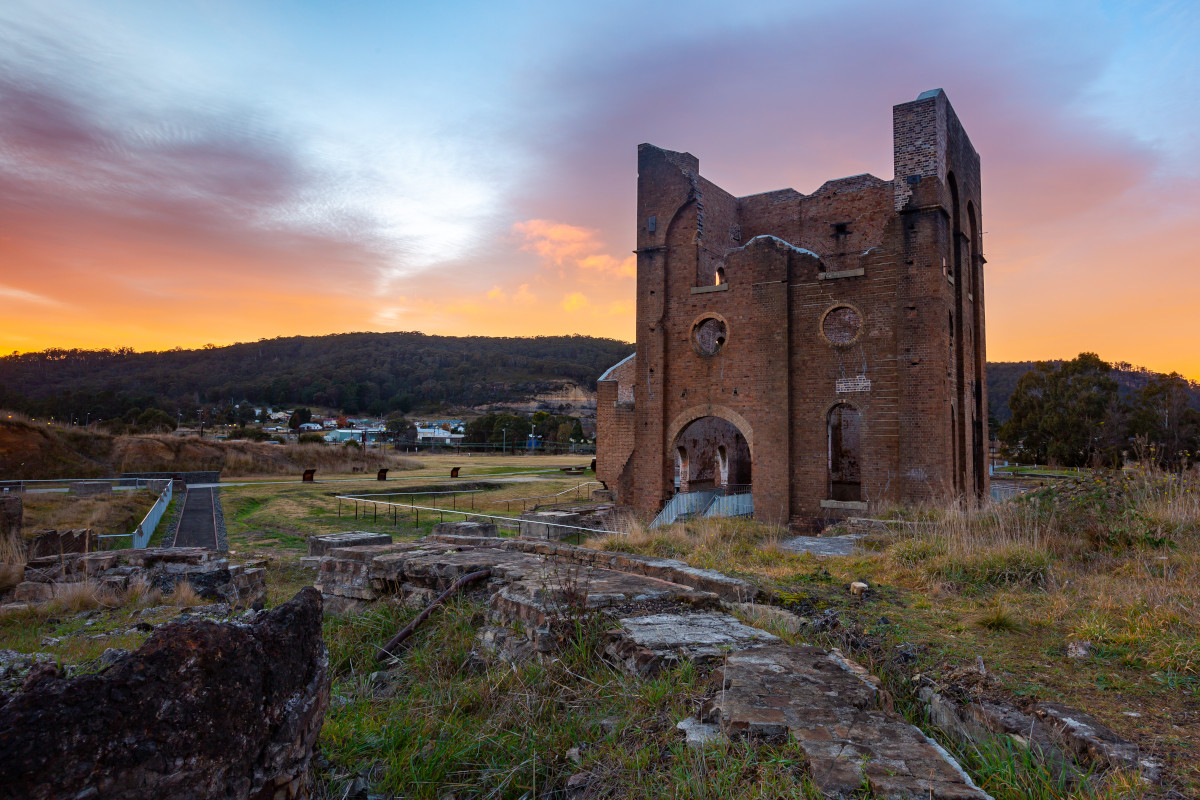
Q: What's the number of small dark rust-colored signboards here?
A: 3